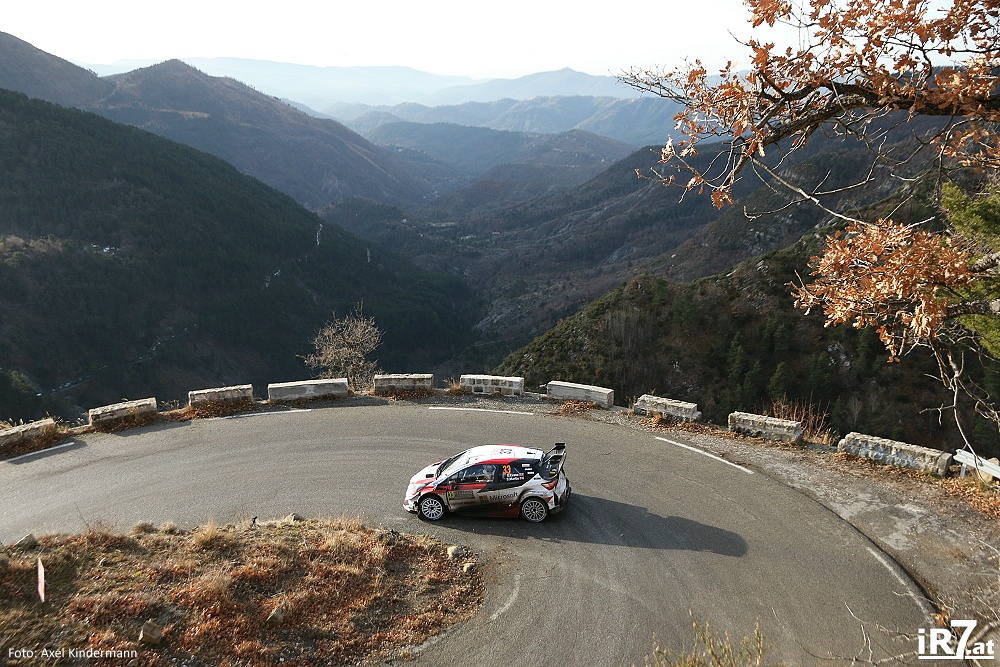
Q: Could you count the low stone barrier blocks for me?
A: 10